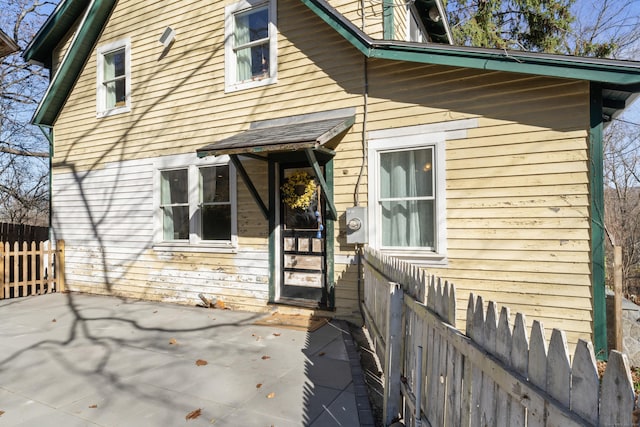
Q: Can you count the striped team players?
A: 0